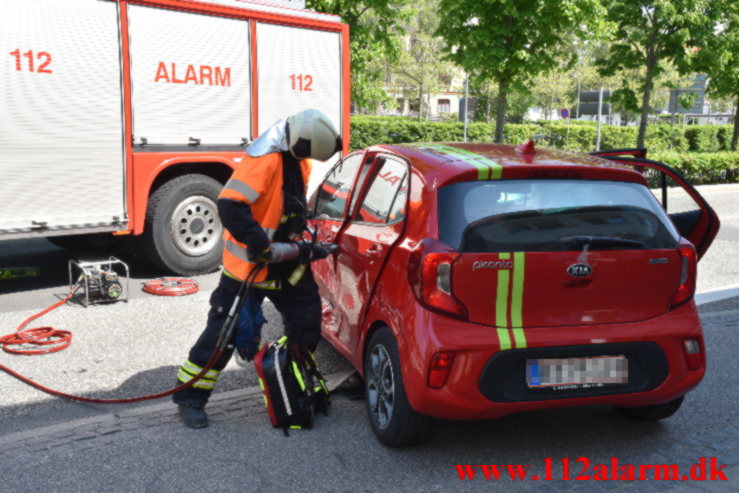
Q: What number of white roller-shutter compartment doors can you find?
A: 3